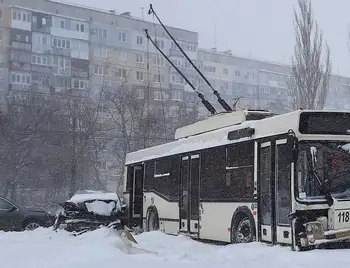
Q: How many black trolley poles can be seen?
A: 2